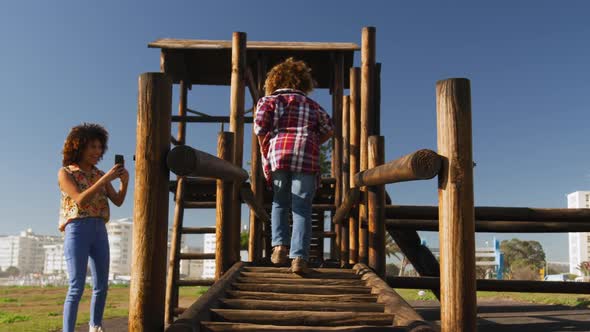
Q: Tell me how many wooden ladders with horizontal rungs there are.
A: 2